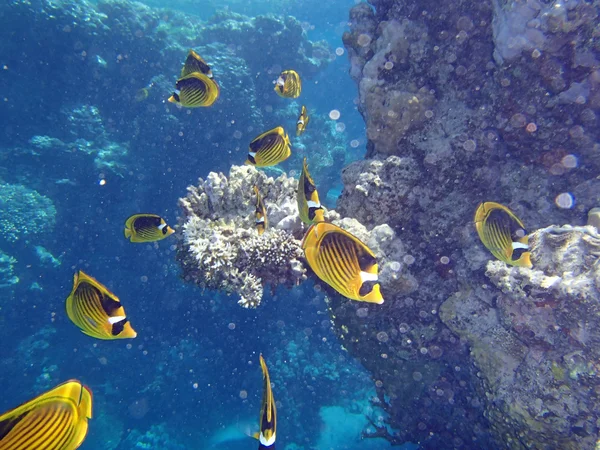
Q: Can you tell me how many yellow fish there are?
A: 13